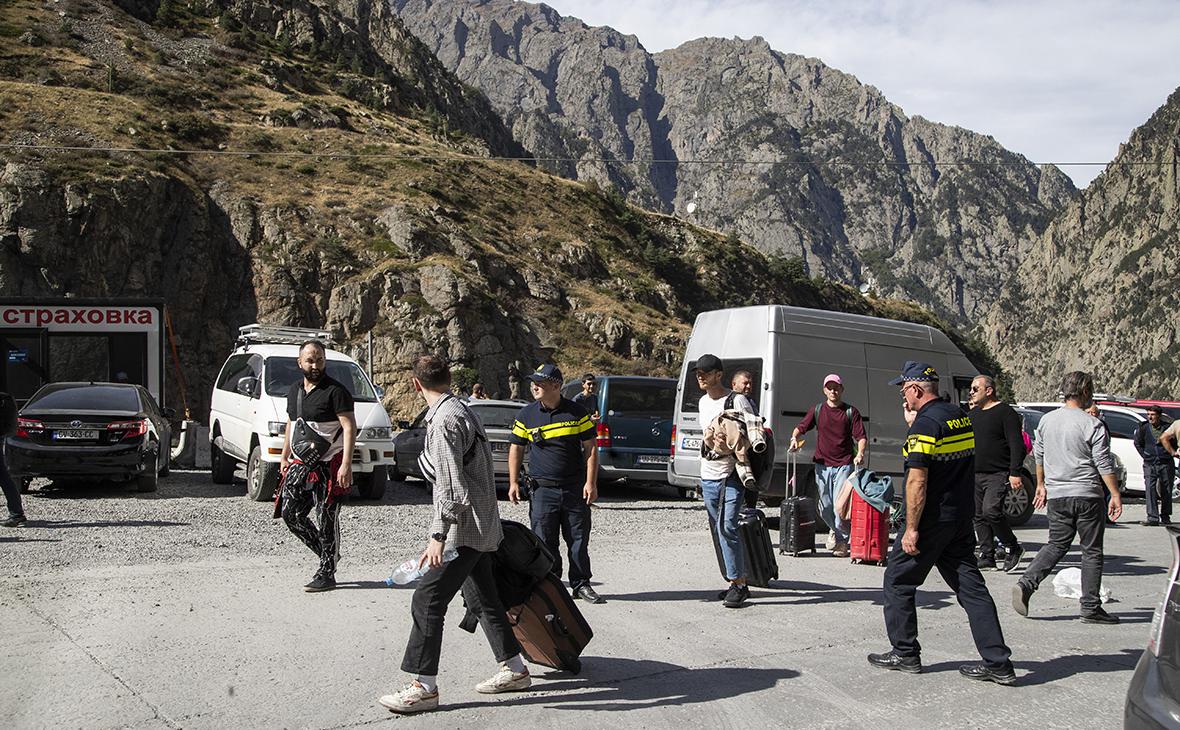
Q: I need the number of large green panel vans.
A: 0